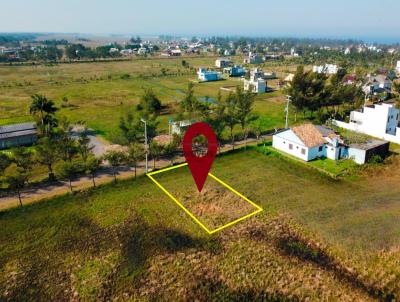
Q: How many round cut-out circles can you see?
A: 1